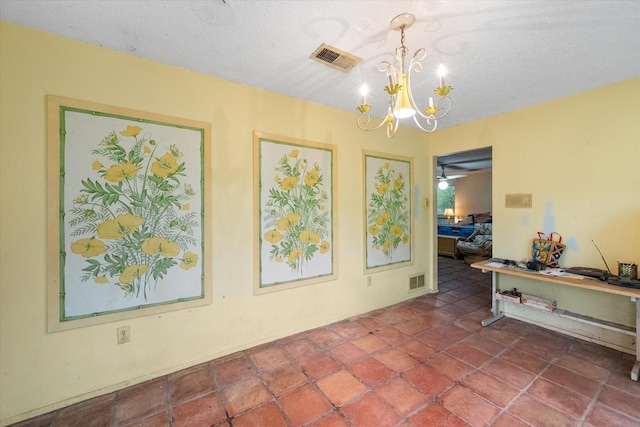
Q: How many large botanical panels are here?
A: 3